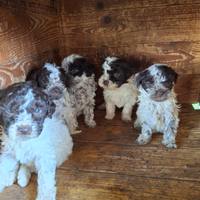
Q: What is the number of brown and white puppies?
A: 5